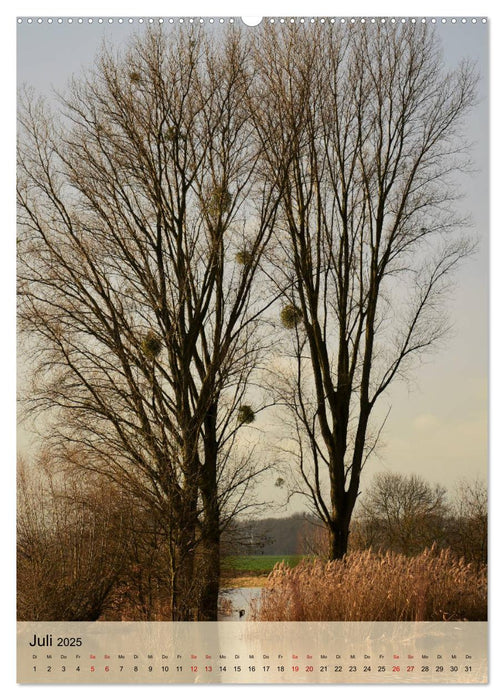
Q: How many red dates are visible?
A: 8